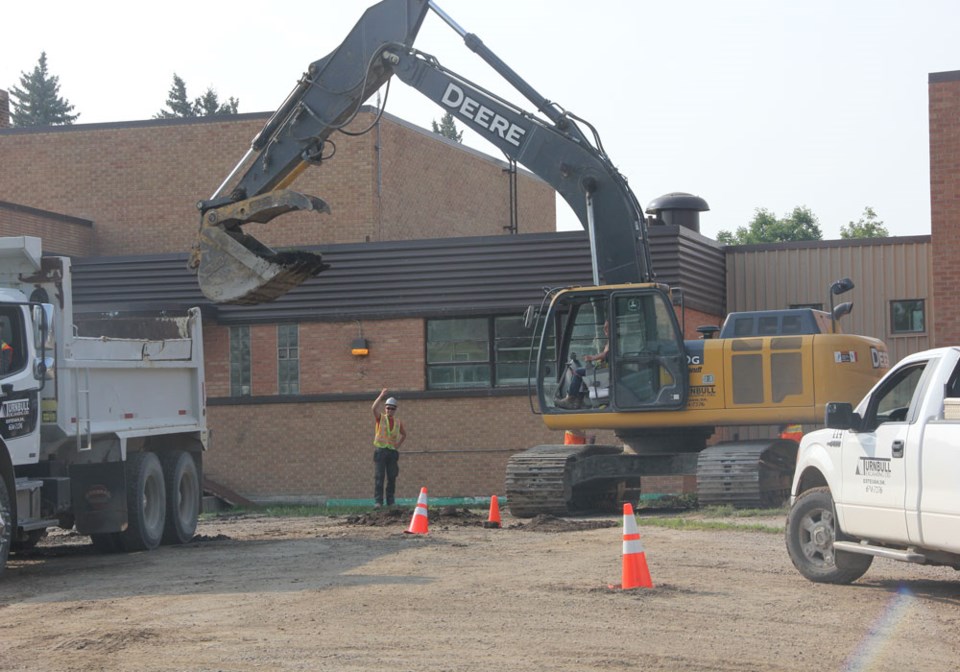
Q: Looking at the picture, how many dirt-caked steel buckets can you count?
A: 1